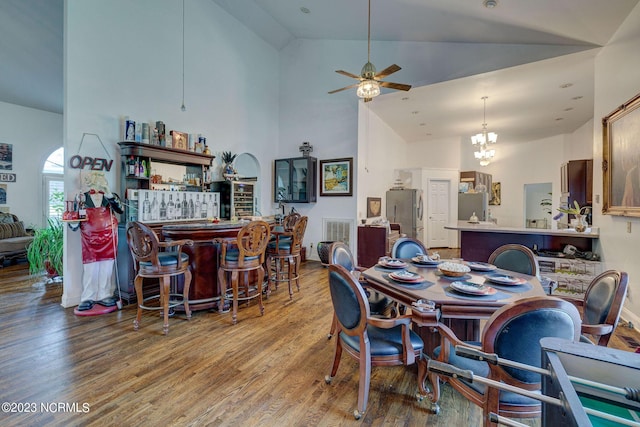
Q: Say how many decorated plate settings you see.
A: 6